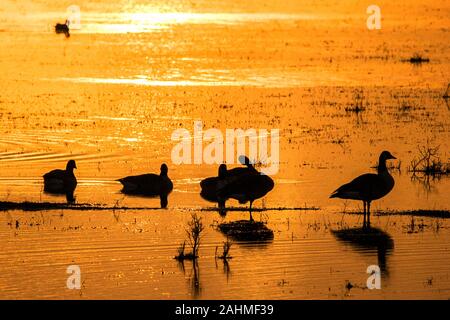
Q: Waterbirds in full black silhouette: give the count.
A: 6